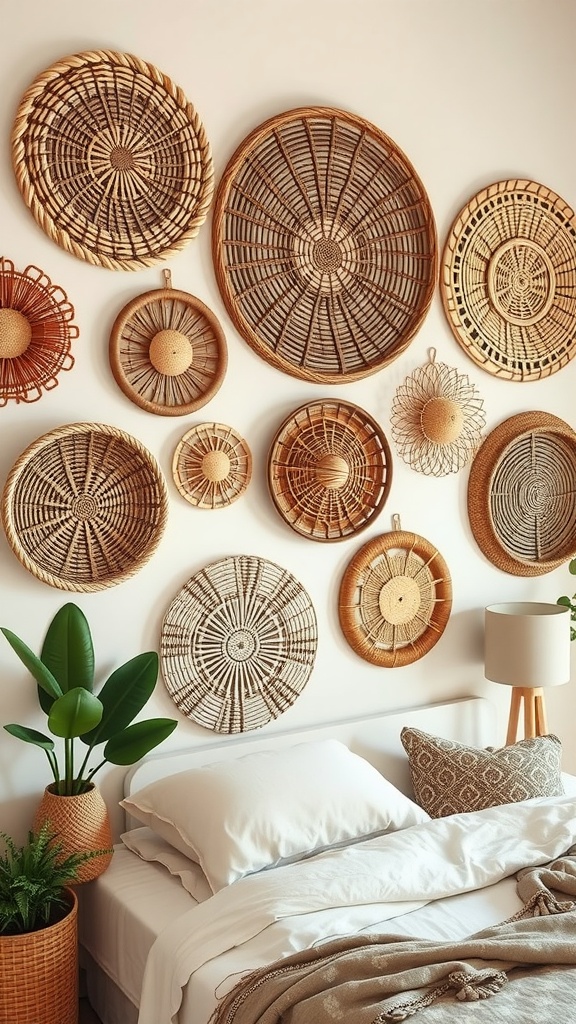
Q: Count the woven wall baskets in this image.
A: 12